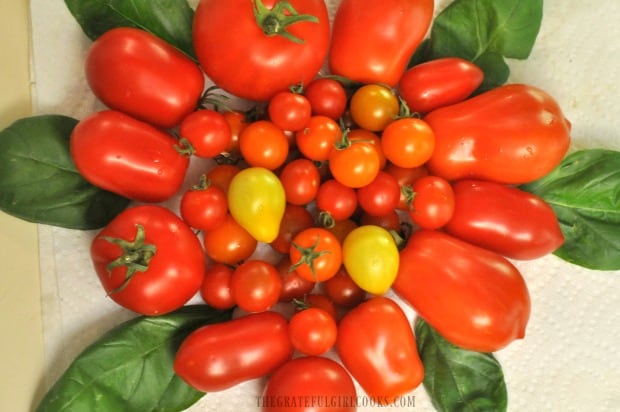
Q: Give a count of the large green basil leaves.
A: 6